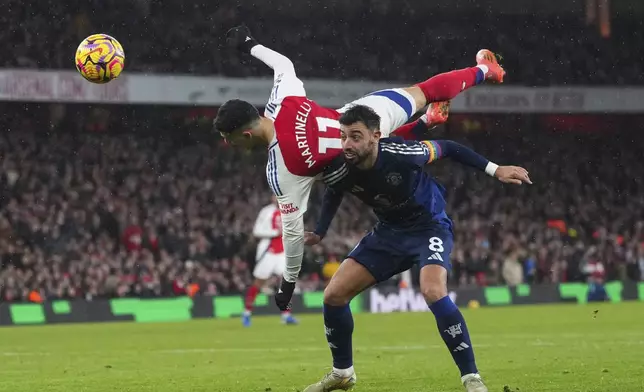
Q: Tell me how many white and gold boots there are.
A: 2